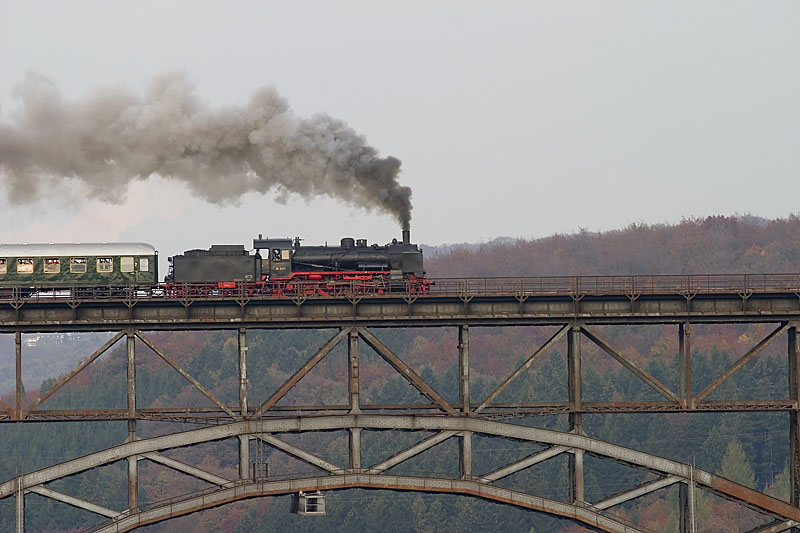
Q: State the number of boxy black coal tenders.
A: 1